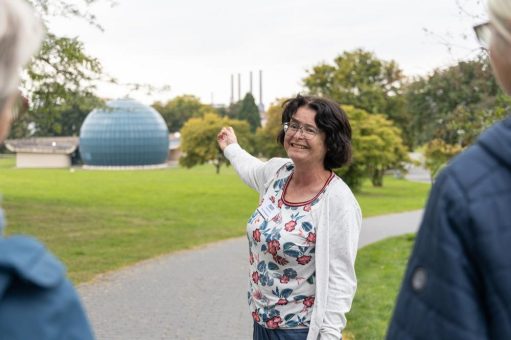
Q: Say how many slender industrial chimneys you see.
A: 4